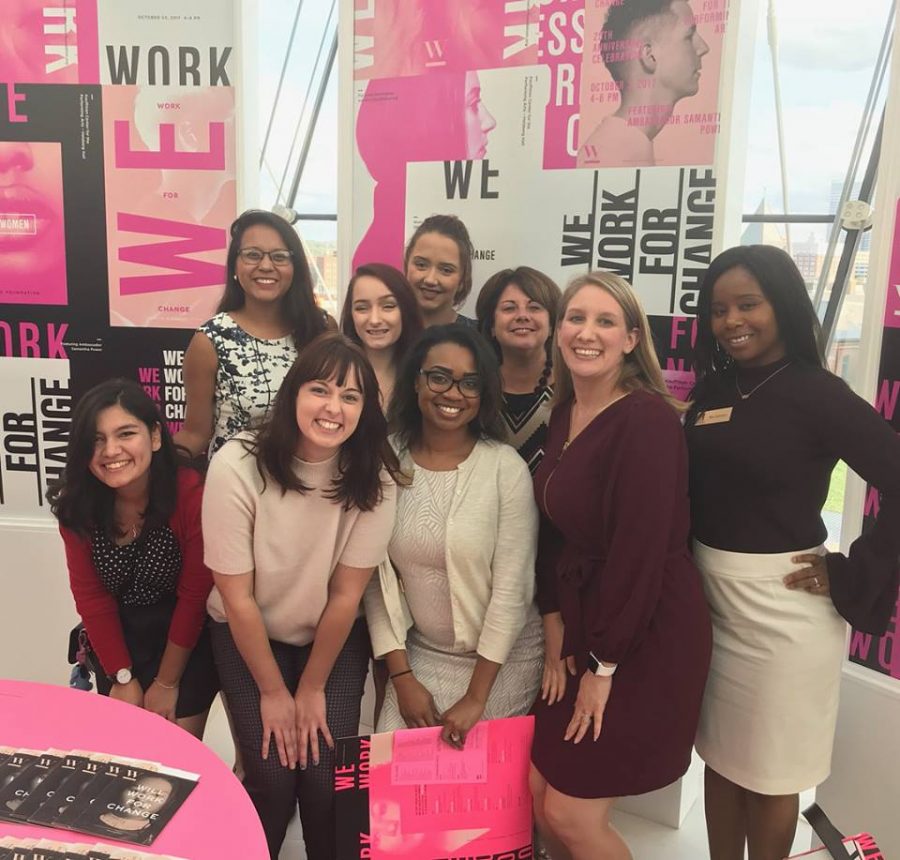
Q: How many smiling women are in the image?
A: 9